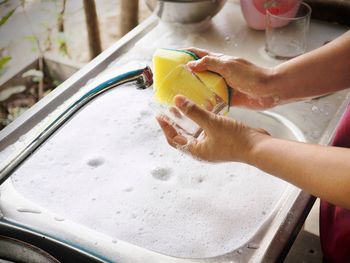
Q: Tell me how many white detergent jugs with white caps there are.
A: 0